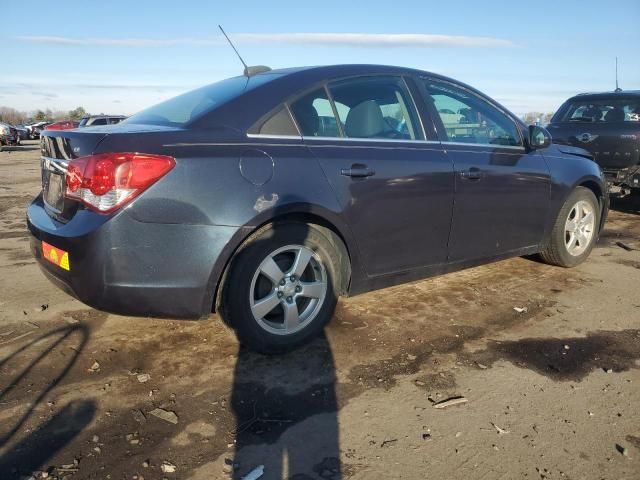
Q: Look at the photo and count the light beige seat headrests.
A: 1